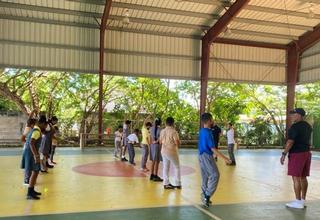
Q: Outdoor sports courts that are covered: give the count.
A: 1